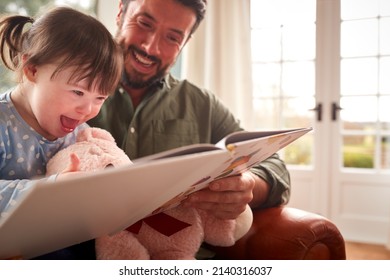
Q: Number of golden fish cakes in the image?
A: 0